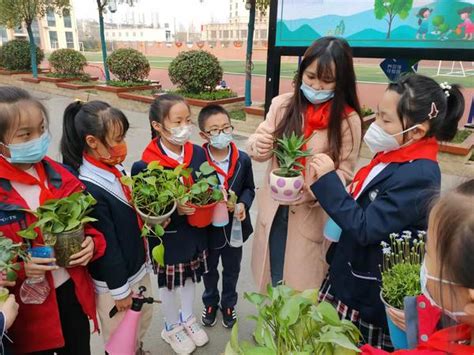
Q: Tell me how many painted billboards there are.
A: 1